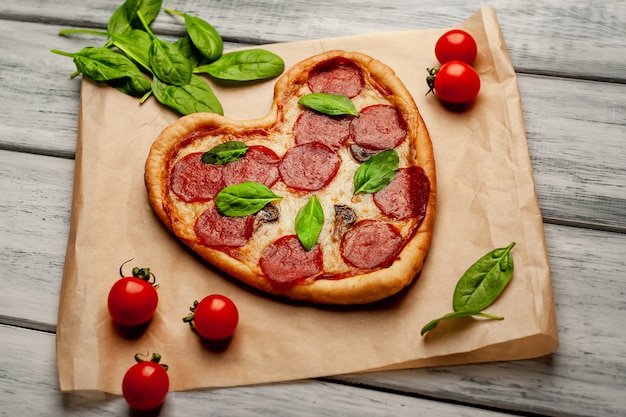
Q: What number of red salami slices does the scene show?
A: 10